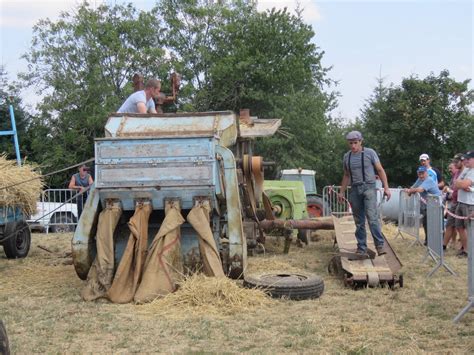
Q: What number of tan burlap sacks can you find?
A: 4